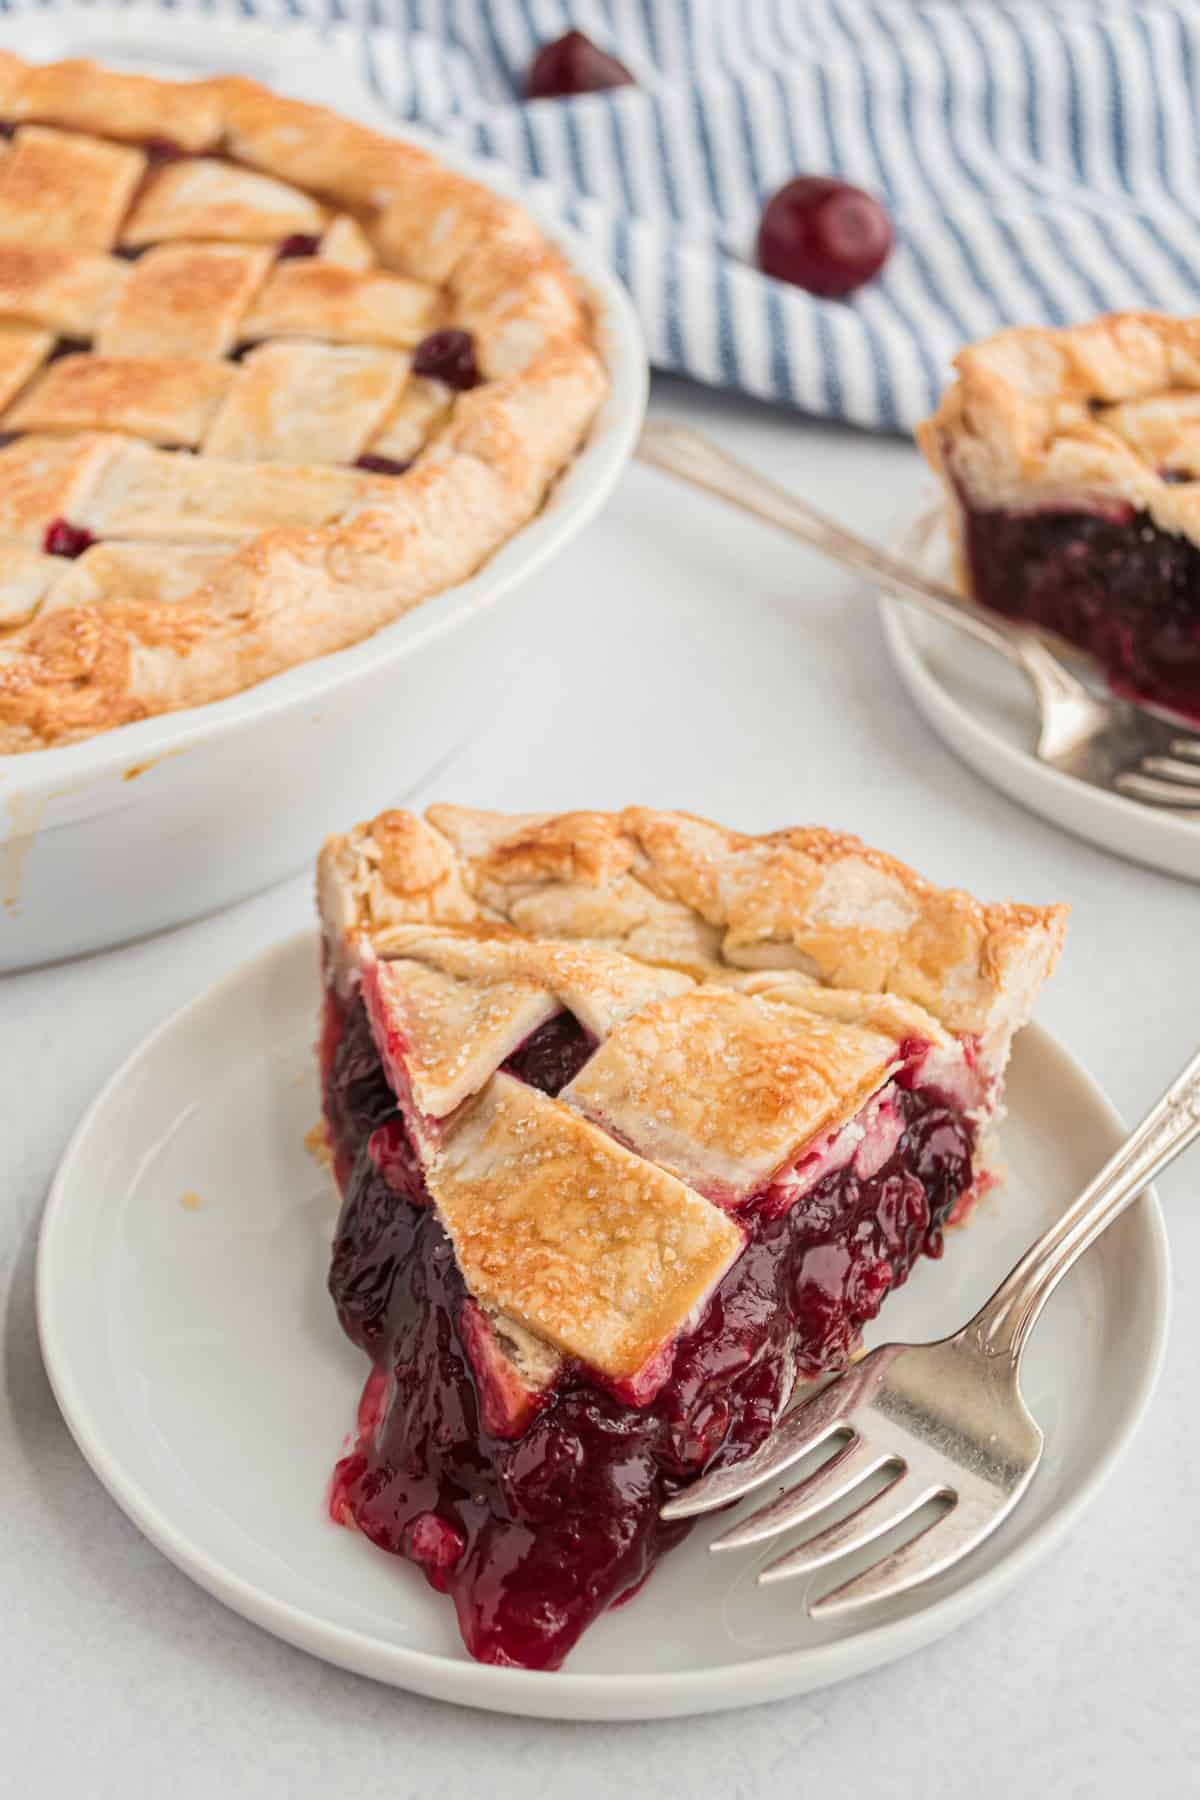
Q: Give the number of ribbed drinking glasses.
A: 0